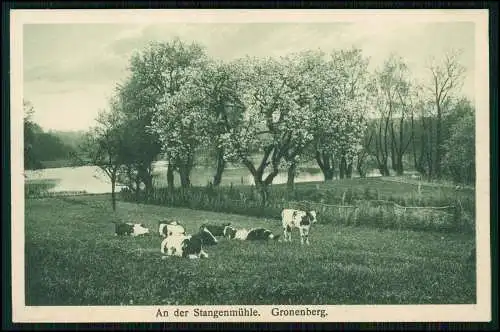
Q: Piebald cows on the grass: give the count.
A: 6